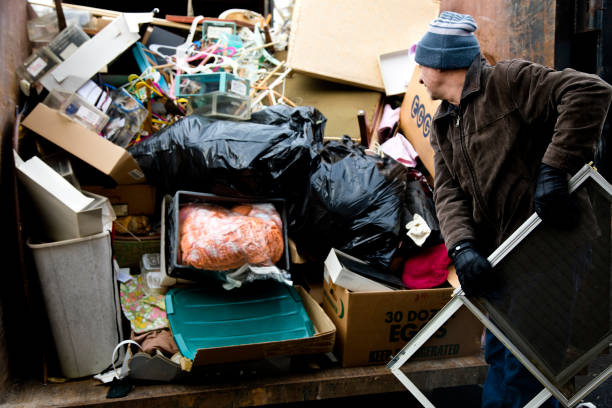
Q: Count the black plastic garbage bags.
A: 2